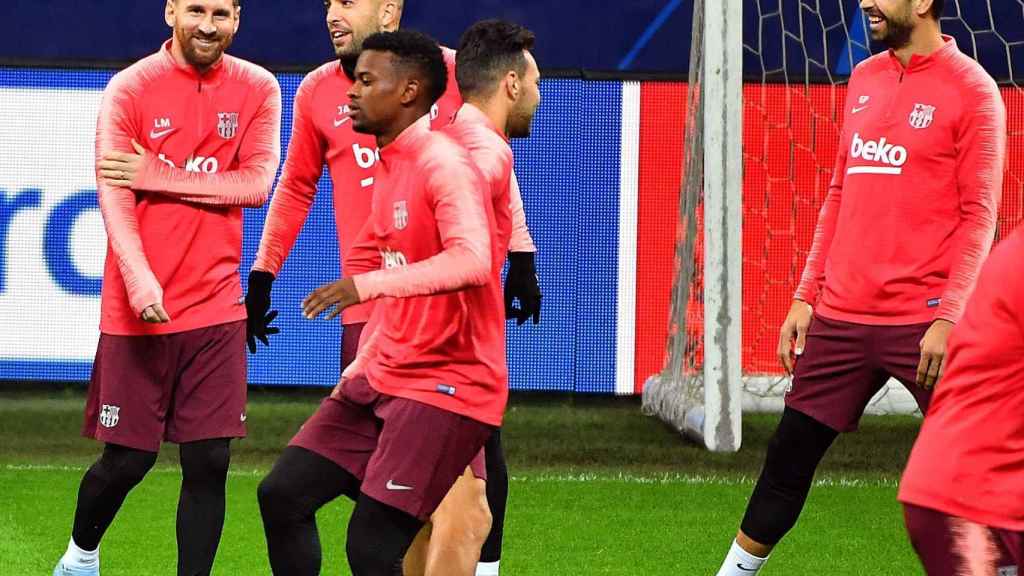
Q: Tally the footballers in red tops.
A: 6